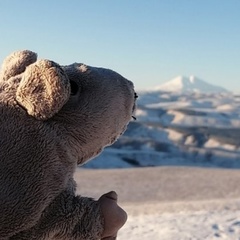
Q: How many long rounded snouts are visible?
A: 1